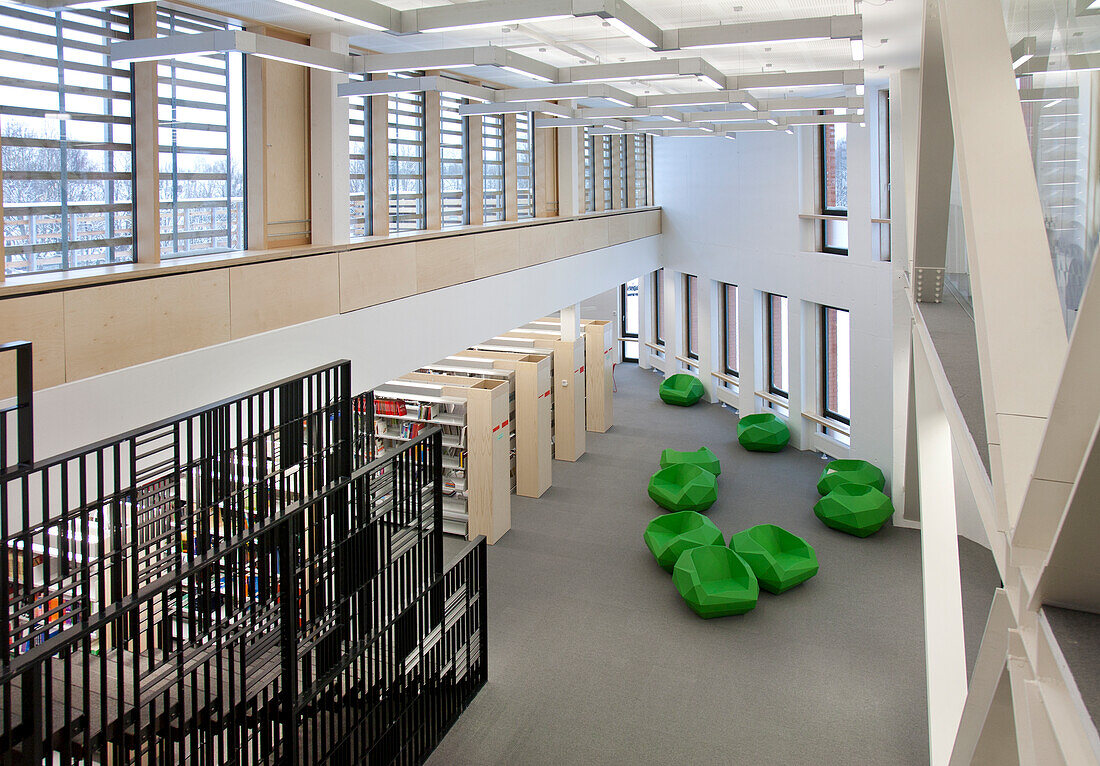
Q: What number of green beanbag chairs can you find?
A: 9